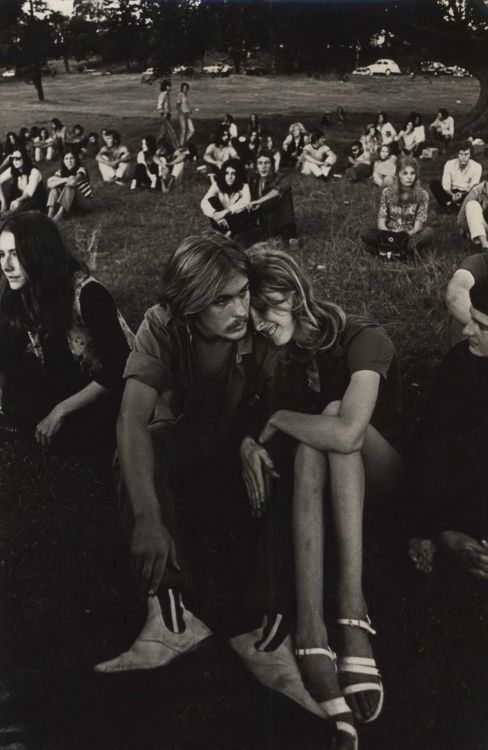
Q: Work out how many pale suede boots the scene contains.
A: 2